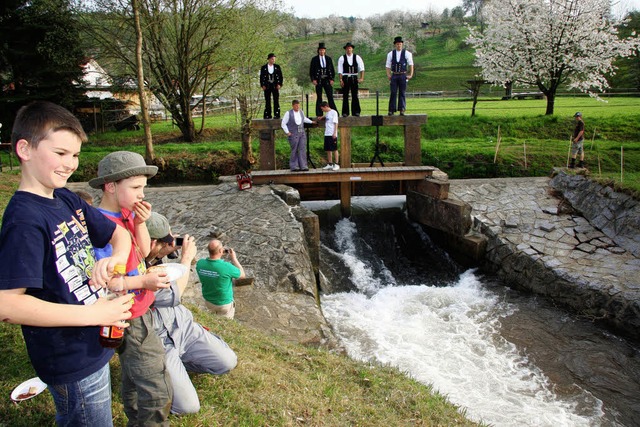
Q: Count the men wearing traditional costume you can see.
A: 5